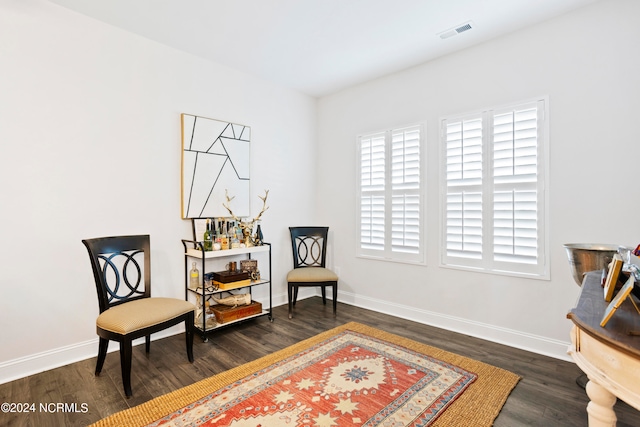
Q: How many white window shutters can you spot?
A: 4